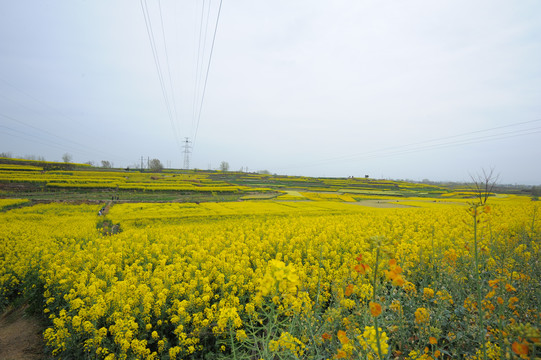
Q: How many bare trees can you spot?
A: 1